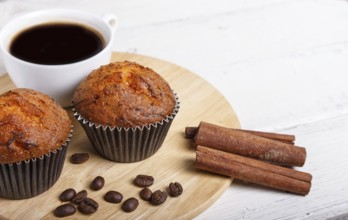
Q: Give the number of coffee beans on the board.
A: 12